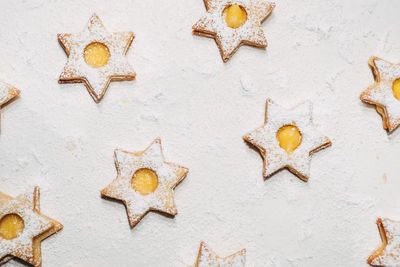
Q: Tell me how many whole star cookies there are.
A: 3